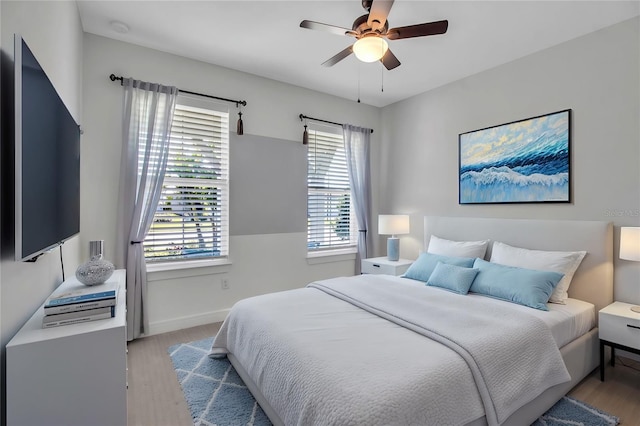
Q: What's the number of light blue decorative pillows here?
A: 3